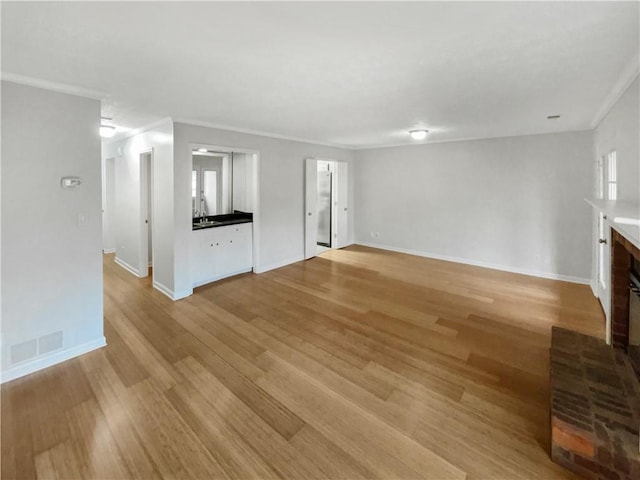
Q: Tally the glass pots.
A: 0